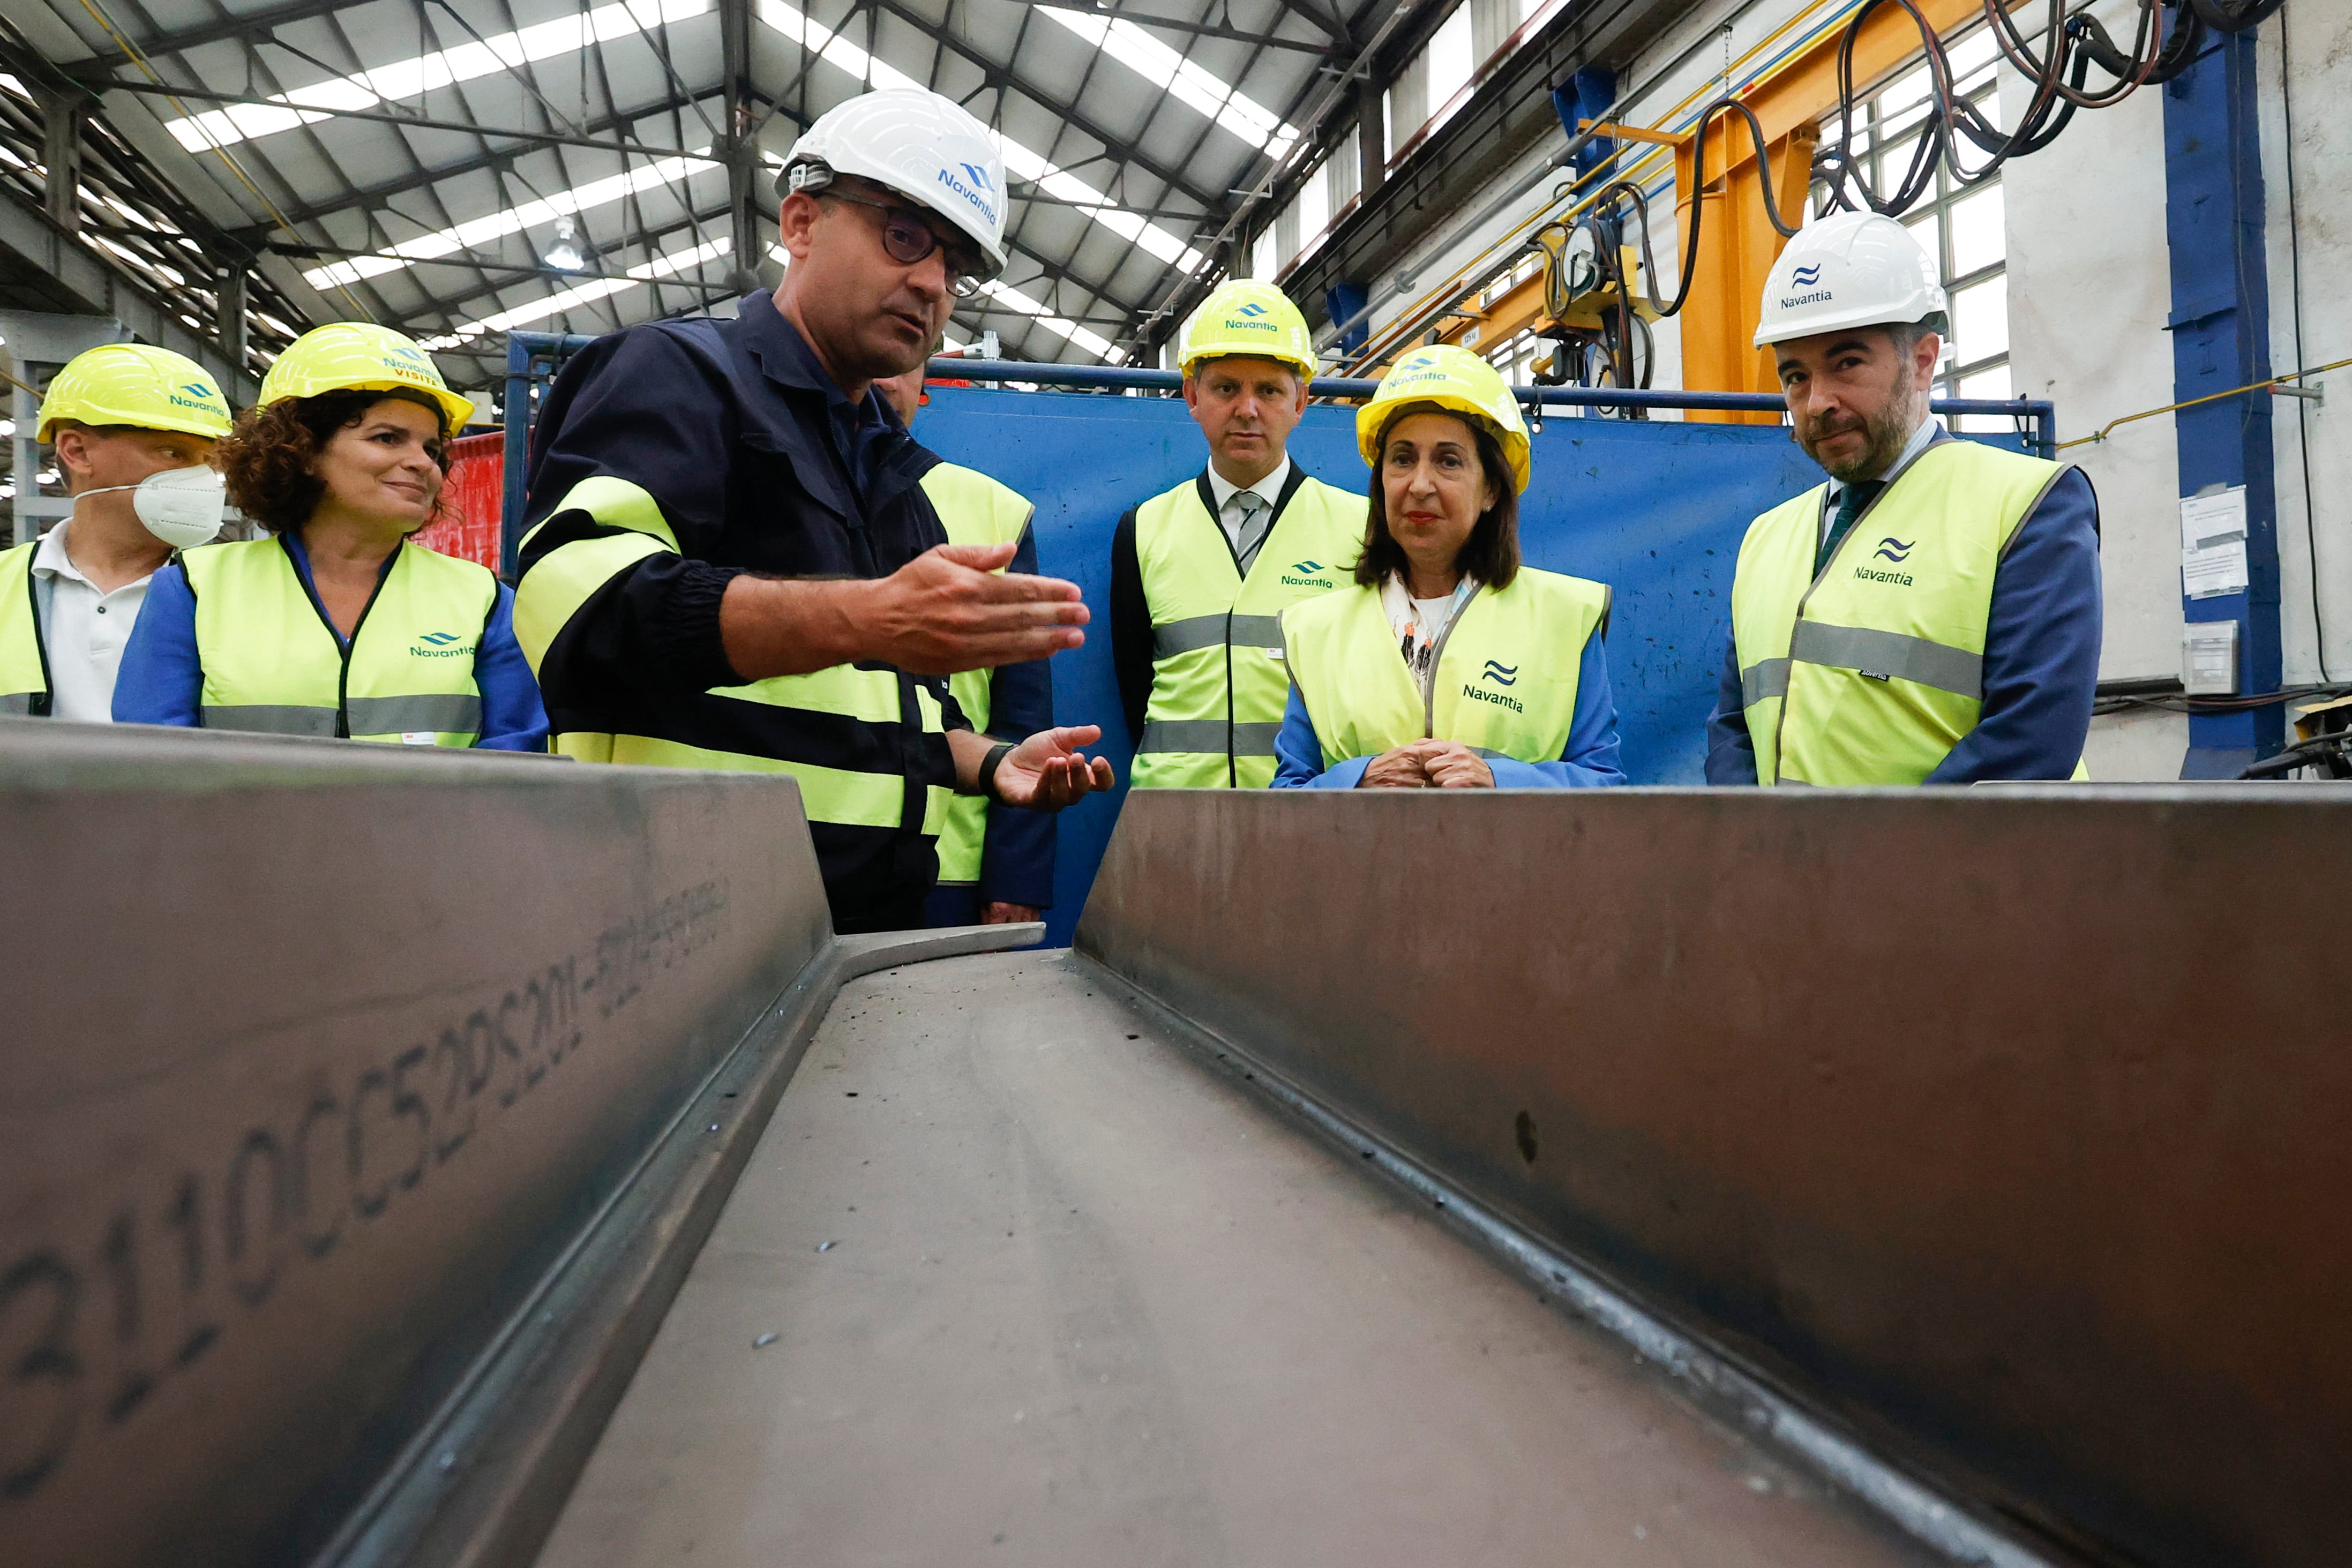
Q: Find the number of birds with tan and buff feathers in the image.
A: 0